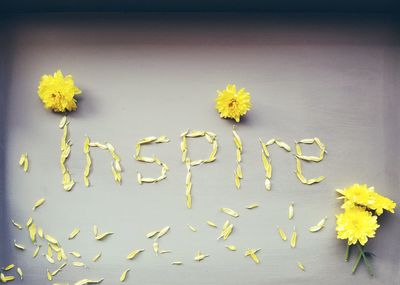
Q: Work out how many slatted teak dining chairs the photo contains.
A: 0